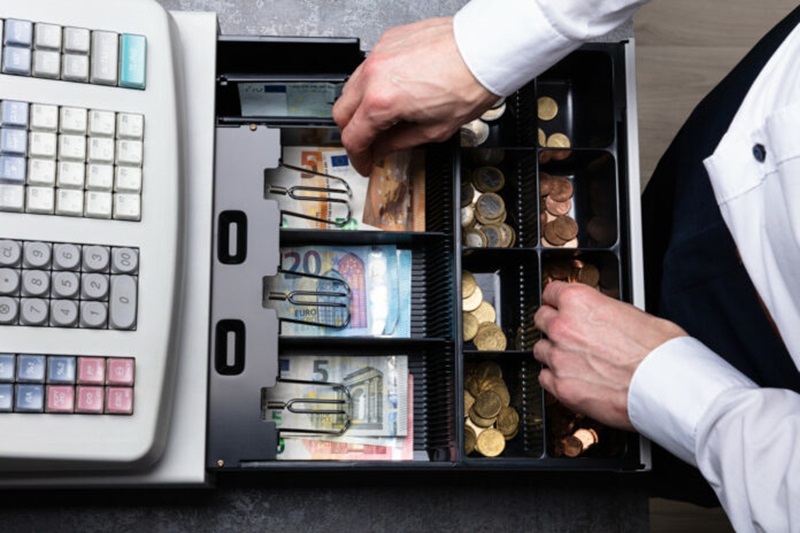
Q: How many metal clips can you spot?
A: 3